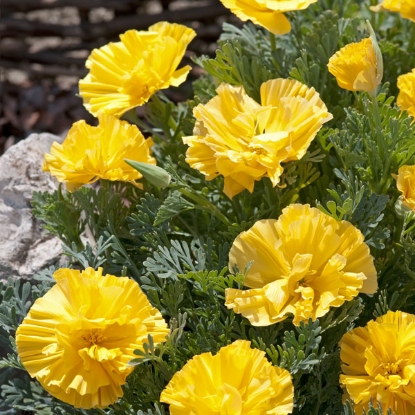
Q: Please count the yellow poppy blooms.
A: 12